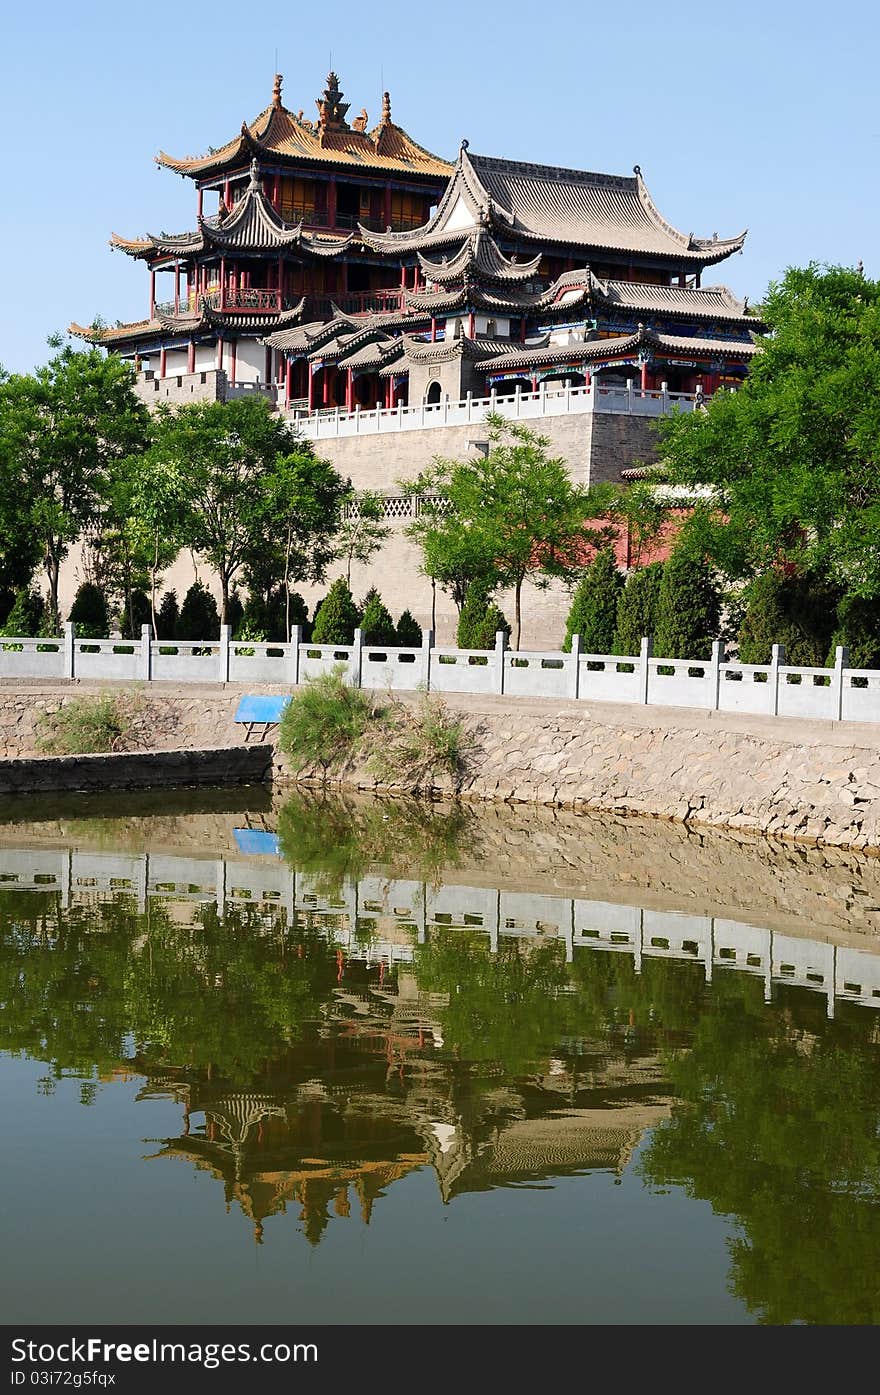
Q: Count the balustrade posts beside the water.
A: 12